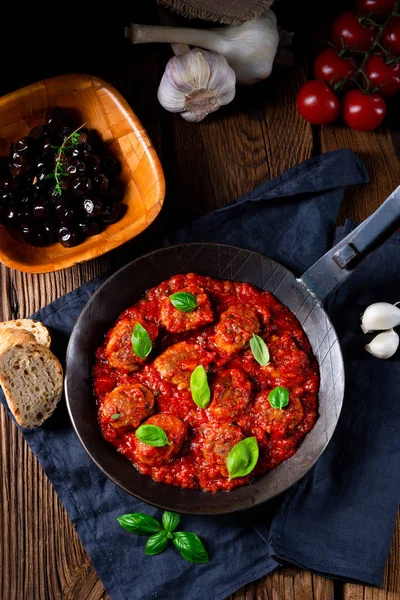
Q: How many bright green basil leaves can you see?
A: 11